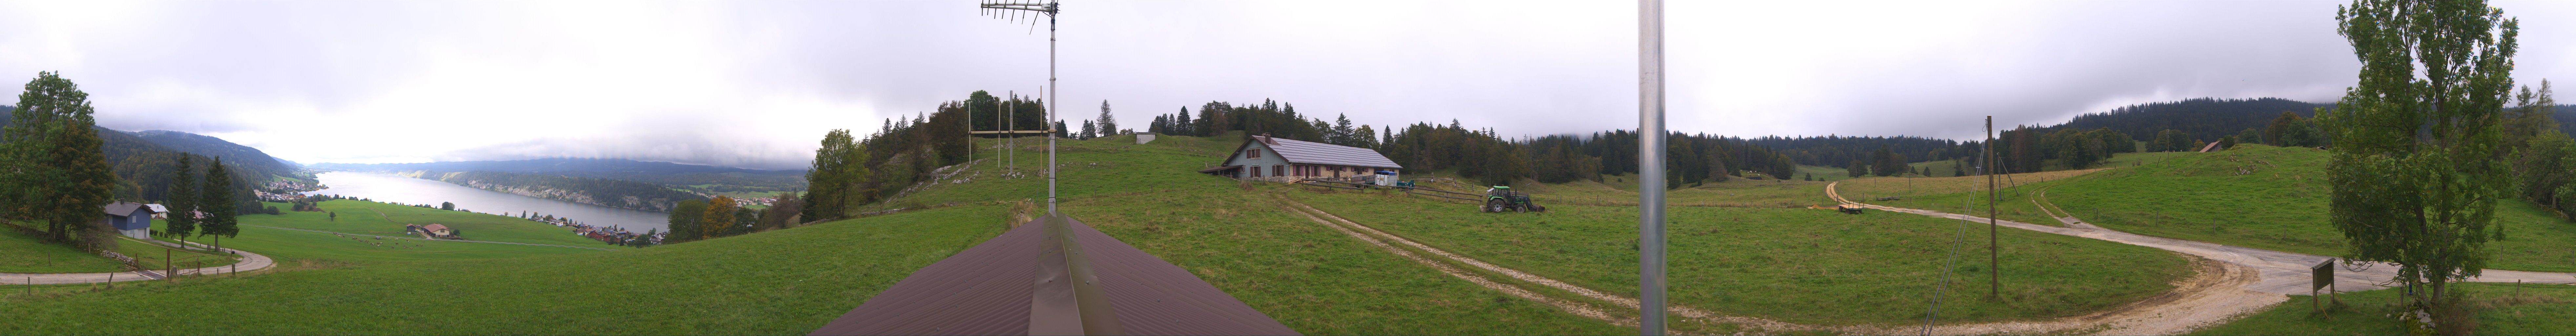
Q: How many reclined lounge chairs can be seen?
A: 0